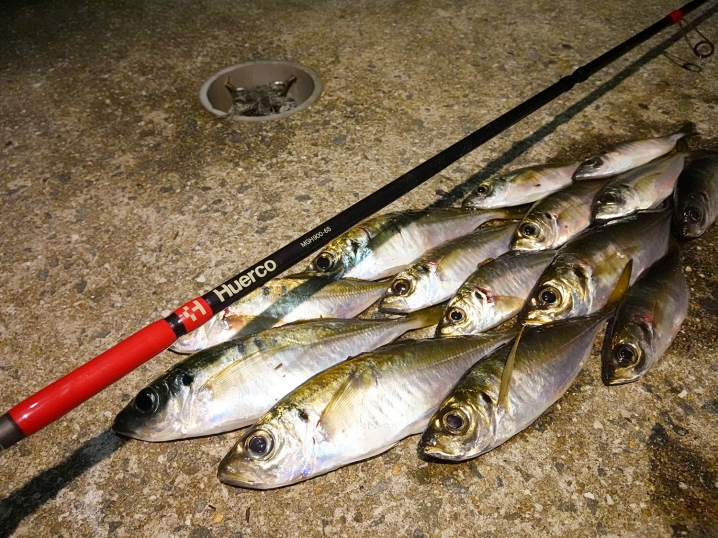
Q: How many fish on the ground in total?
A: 14